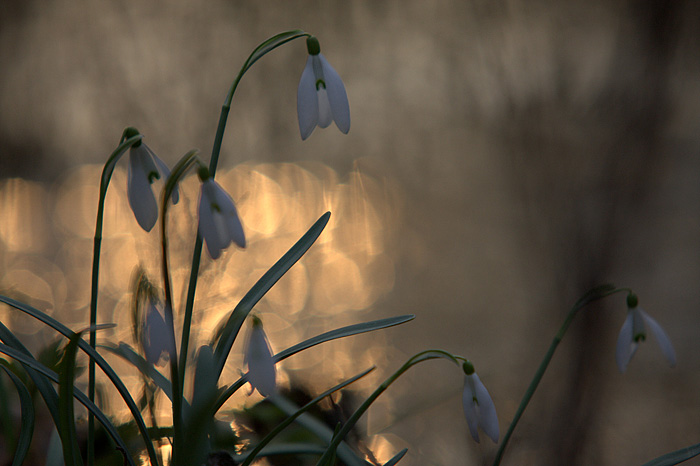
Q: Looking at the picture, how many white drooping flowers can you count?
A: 7